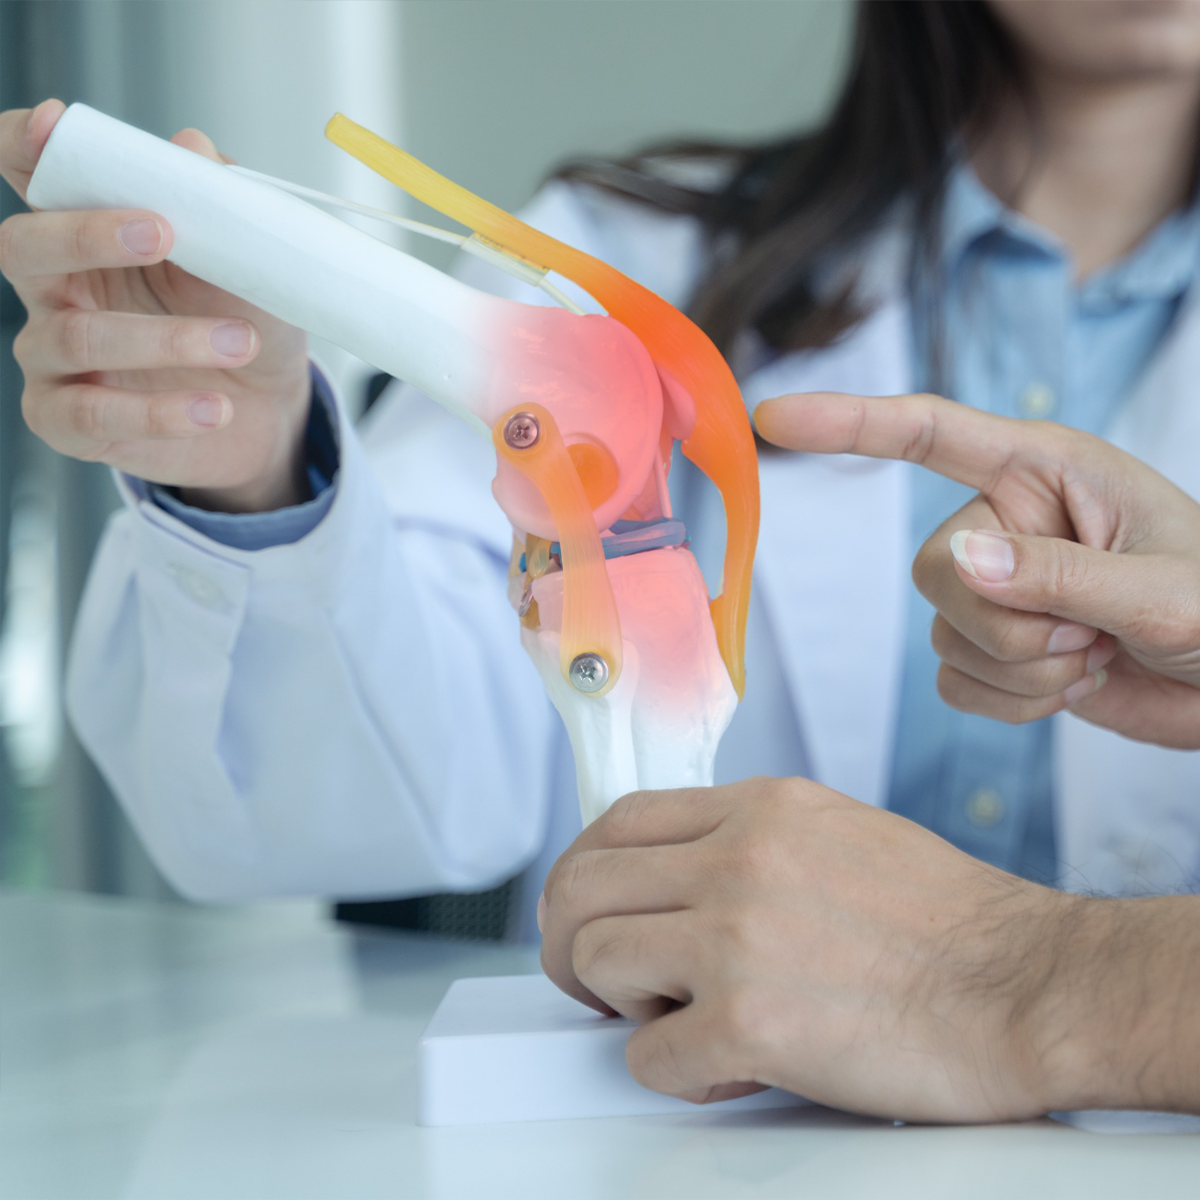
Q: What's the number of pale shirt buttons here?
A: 2